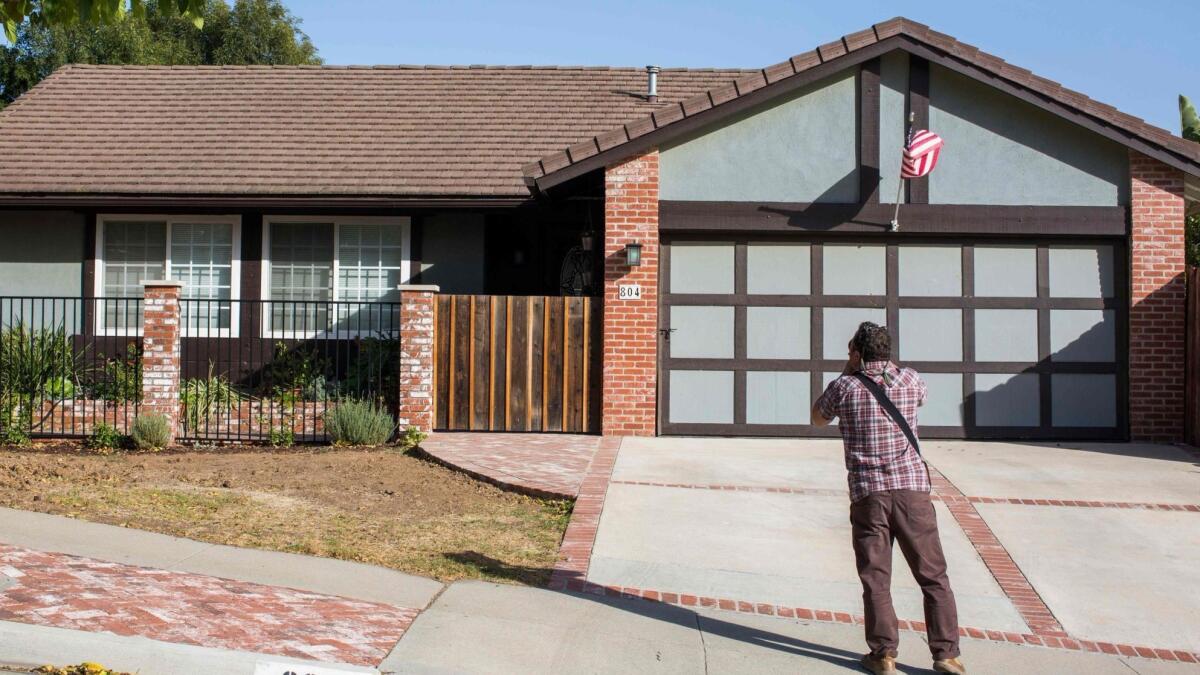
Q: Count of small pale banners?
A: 0